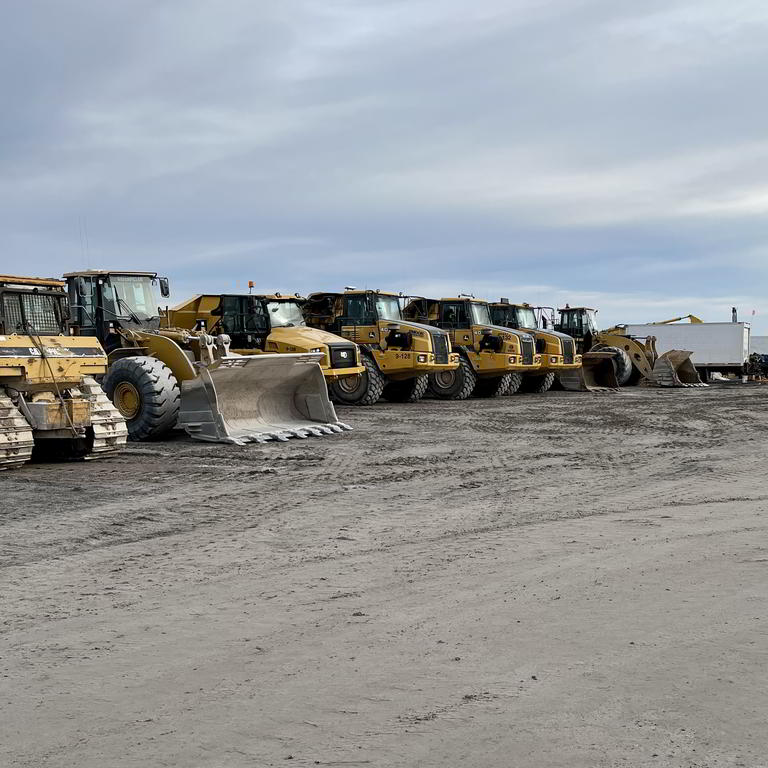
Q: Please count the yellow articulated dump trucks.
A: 4